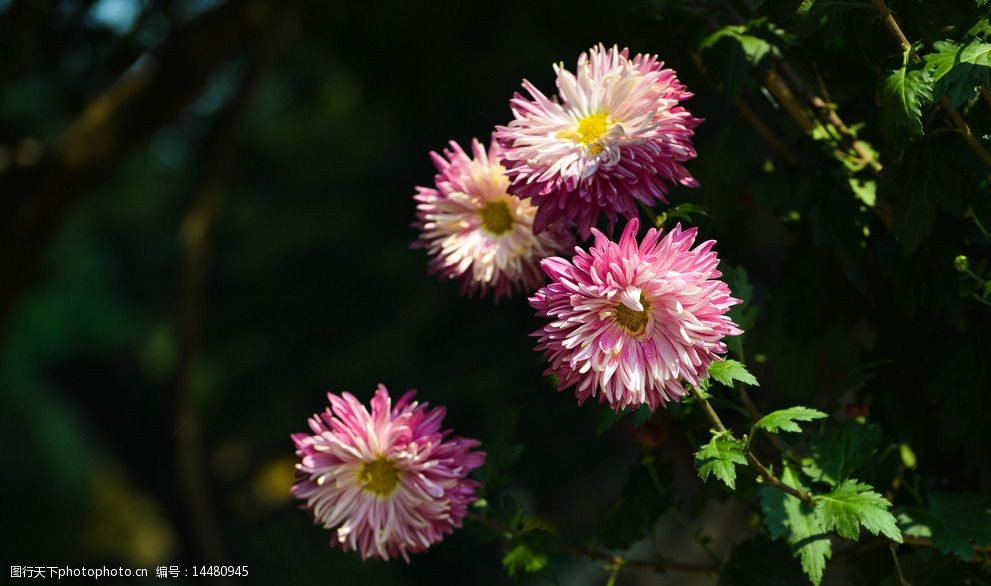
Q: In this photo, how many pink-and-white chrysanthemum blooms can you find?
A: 4